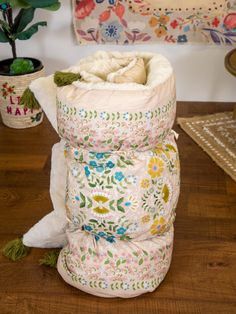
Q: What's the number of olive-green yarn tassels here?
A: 4